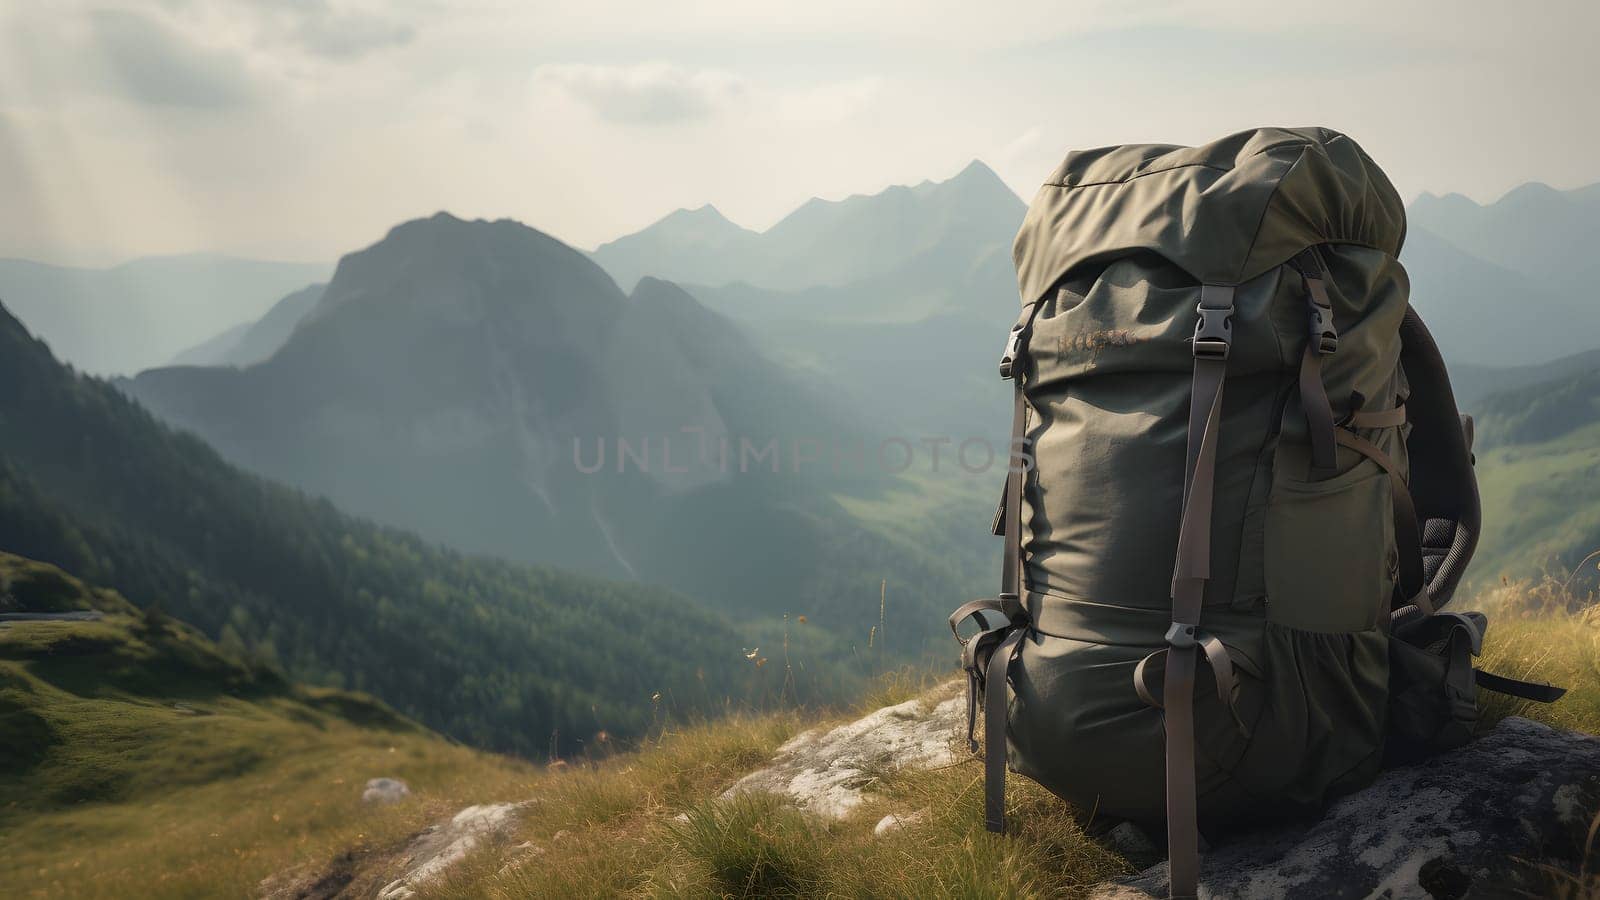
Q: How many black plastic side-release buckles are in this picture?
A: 3